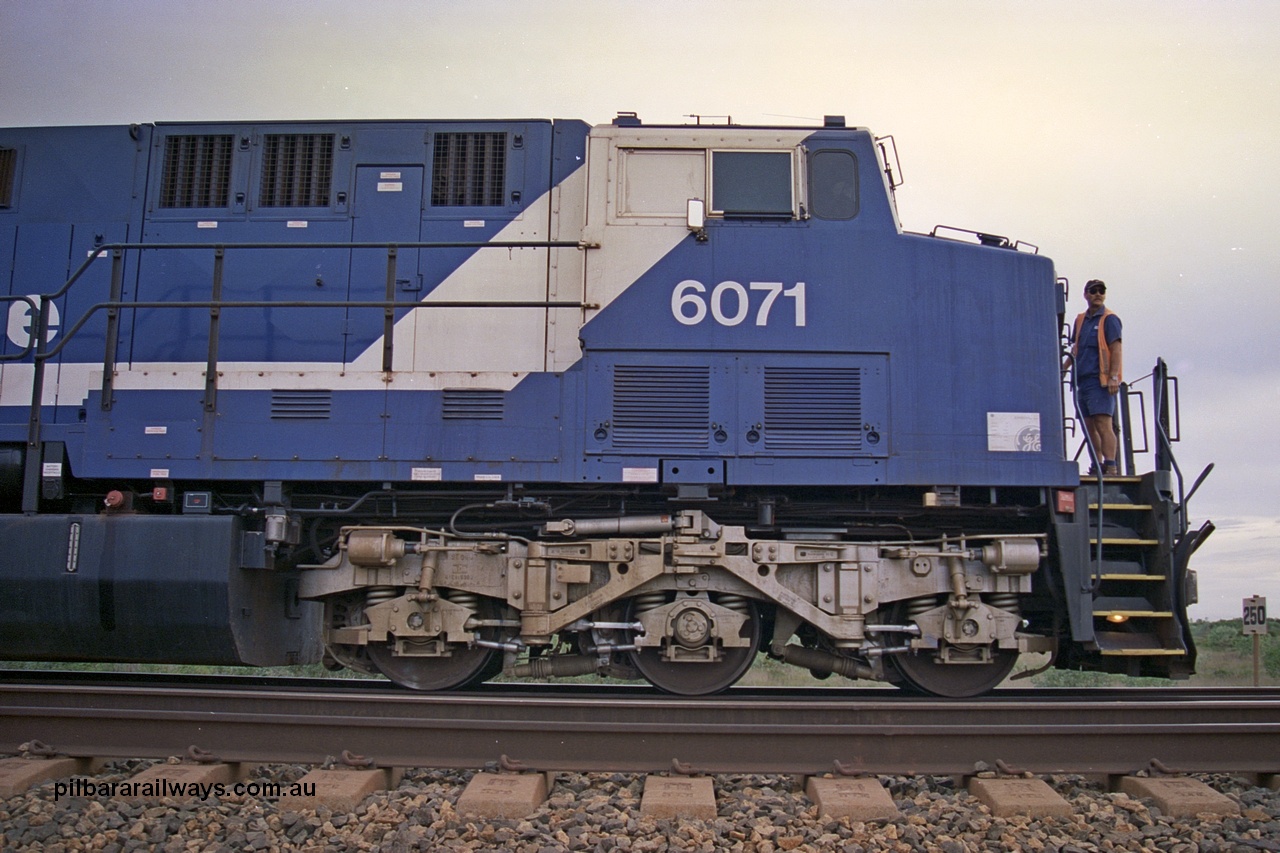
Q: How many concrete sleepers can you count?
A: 8